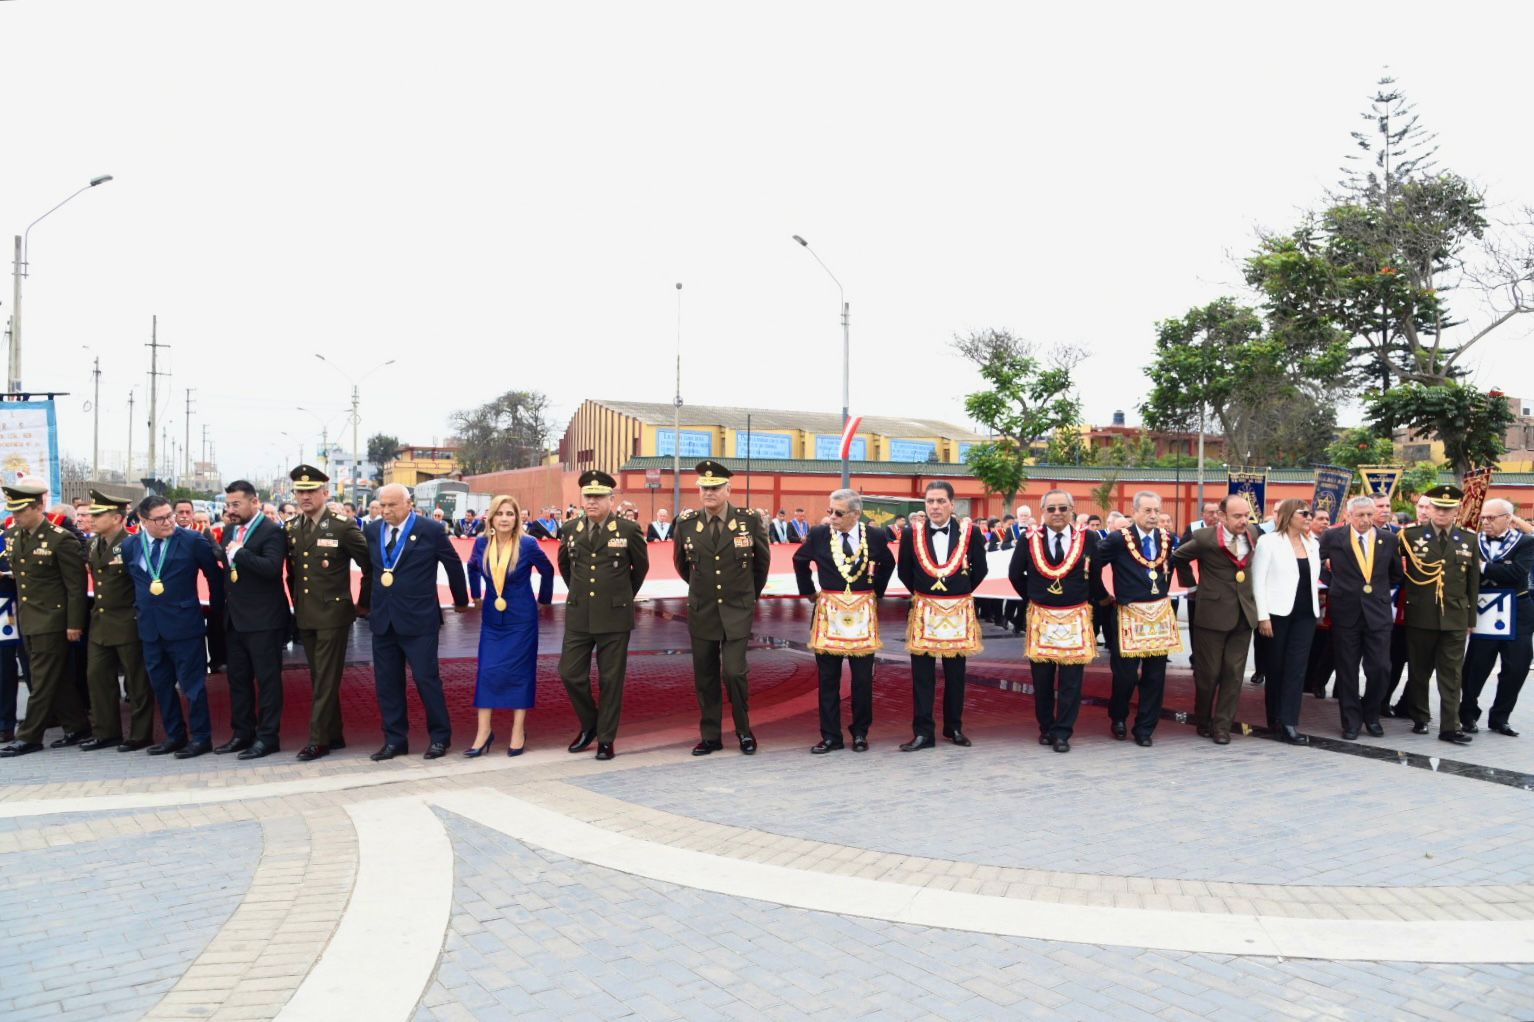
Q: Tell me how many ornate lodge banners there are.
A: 5